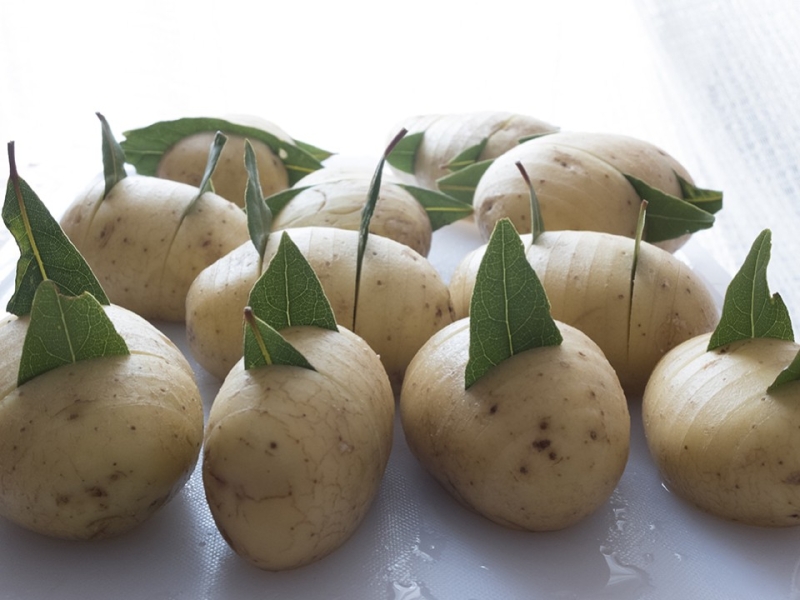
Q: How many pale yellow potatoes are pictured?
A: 11